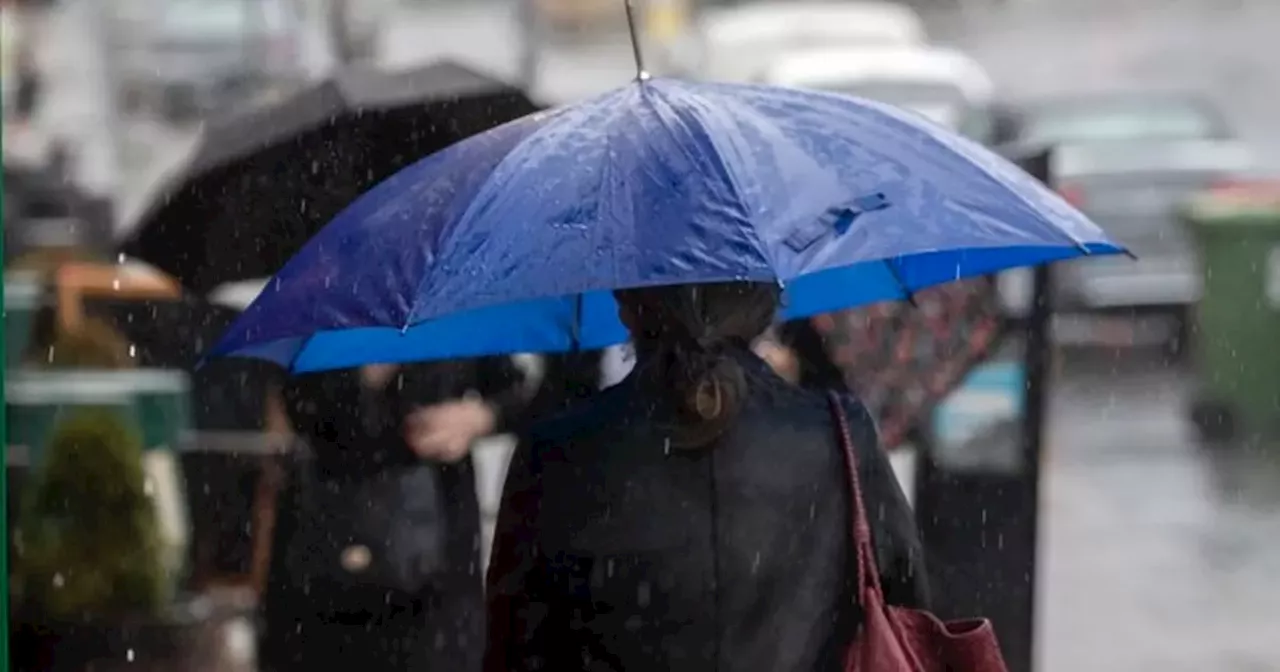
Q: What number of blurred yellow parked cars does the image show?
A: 0